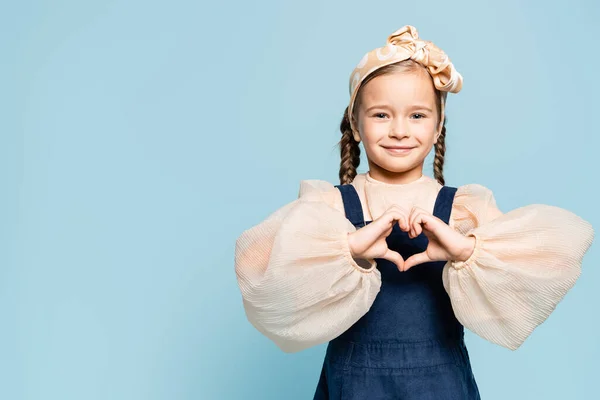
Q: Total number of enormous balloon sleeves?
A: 2